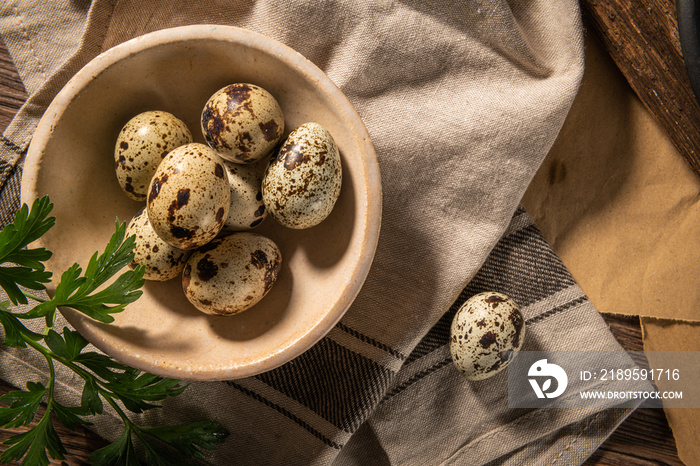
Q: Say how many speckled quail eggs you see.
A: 8